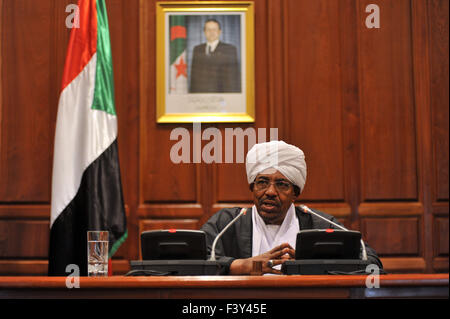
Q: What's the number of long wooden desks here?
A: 1